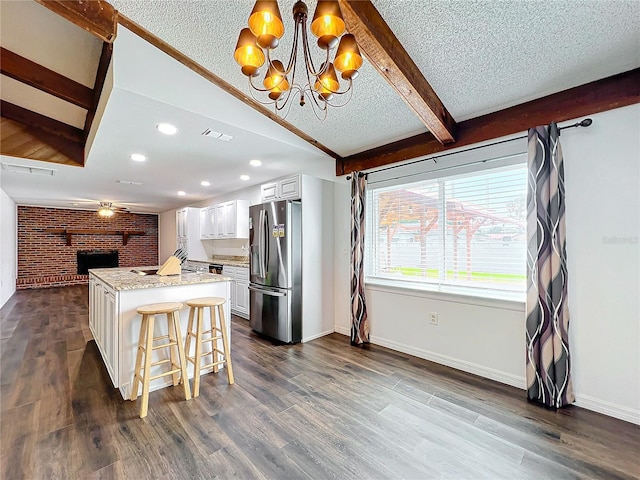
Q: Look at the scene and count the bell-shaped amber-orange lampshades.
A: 6